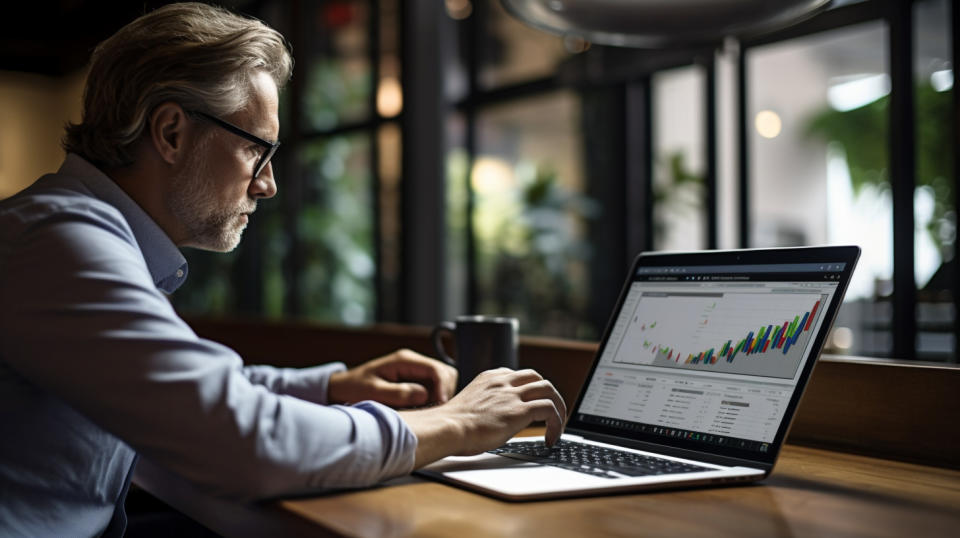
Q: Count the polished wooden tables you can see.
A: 1